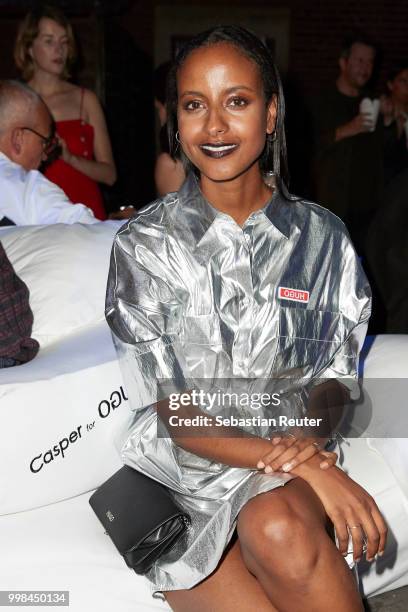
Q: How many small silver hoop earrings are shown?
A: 2